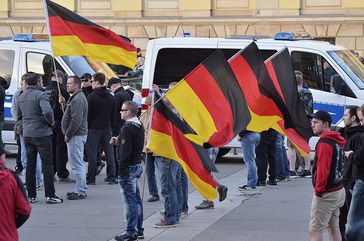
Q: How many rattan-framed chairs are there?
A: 0